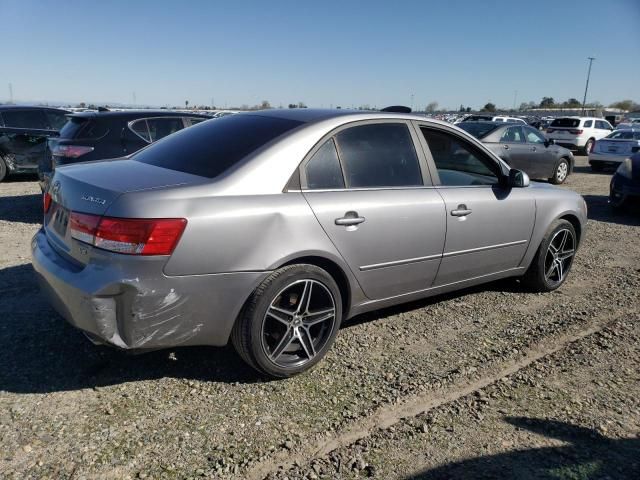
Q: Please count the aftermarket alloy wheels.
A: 2